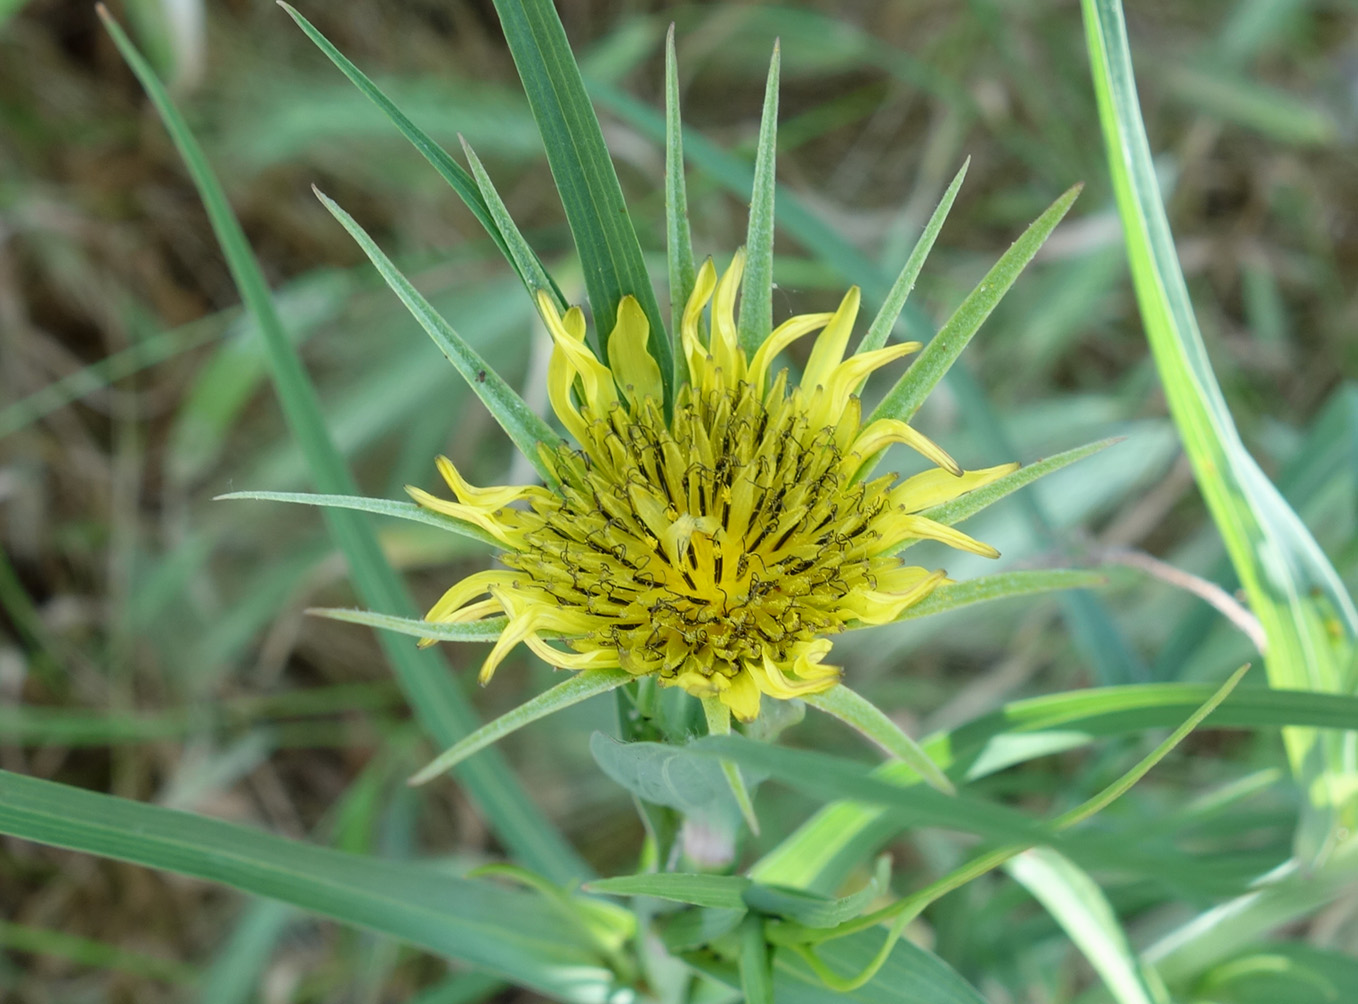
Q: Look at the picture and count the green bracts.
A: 13